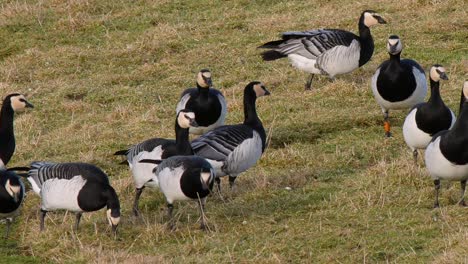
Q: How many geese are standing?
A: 11